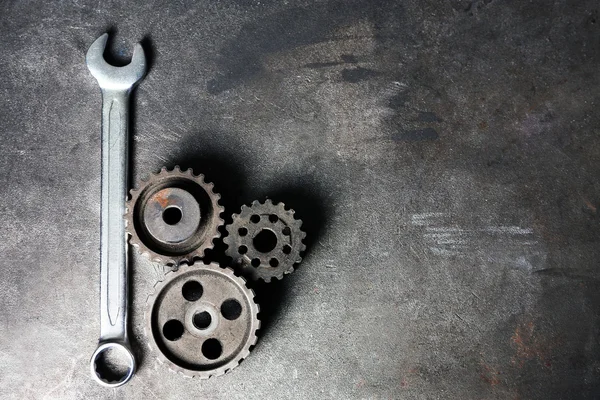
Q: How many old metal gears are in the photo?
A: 3